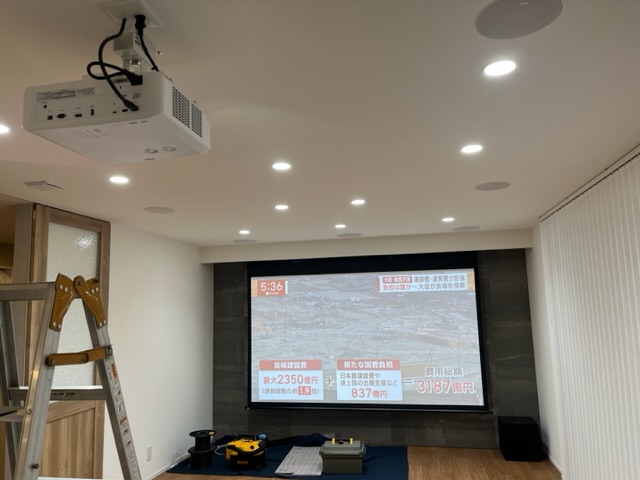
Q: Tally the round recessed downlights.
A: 10